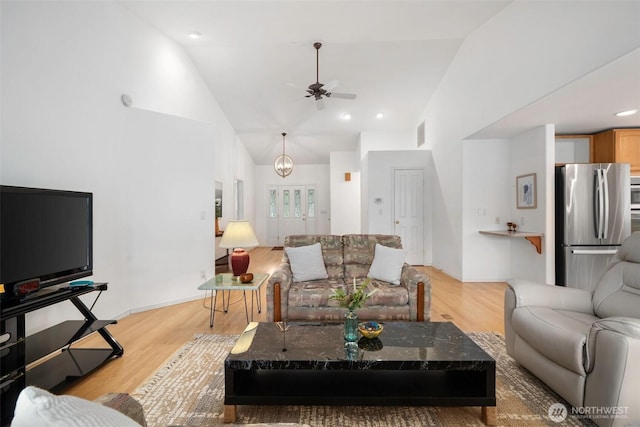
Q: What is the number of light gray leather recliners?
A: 1